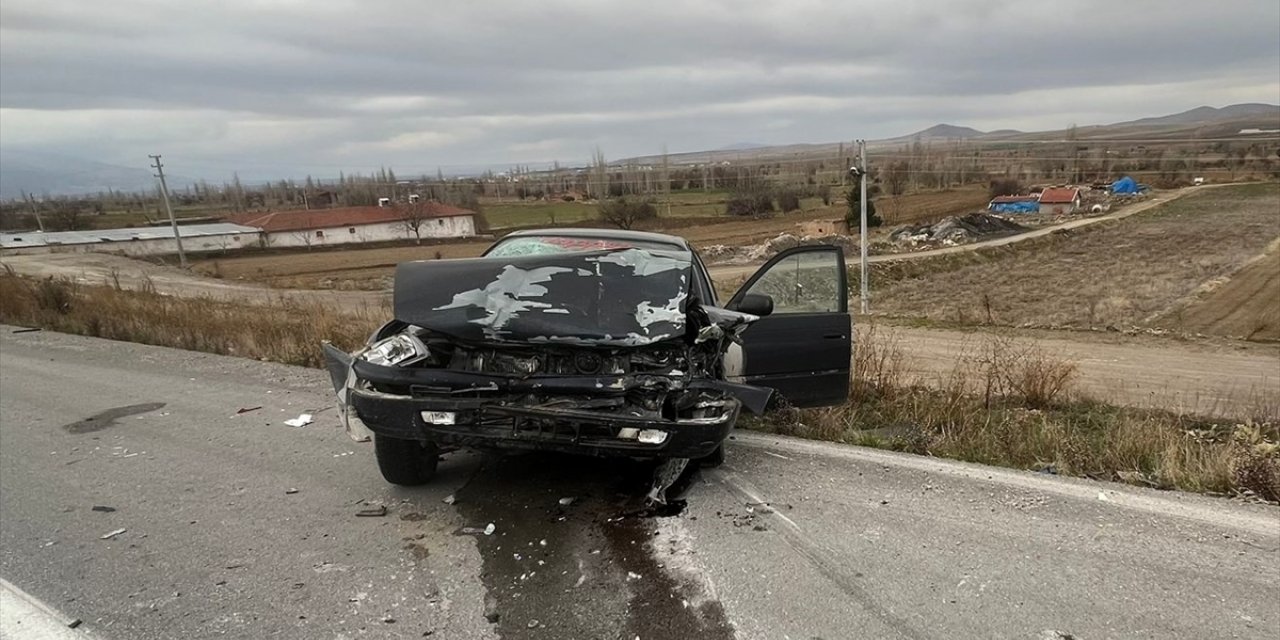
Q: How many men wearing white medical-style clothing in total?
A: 0